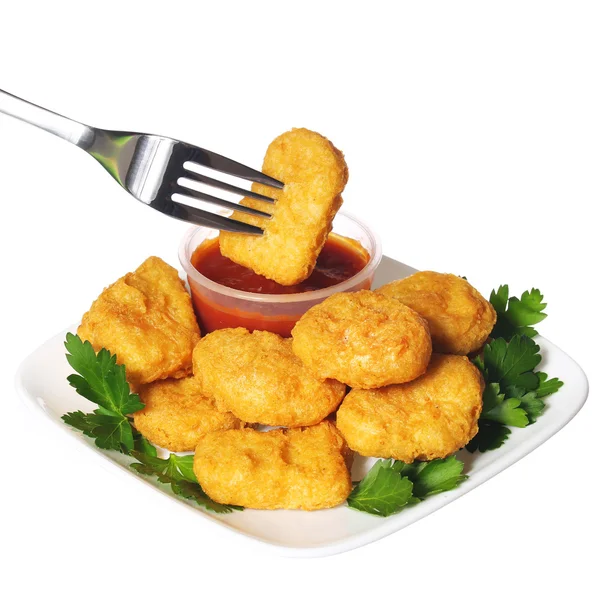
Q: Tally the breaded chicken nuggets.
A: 8